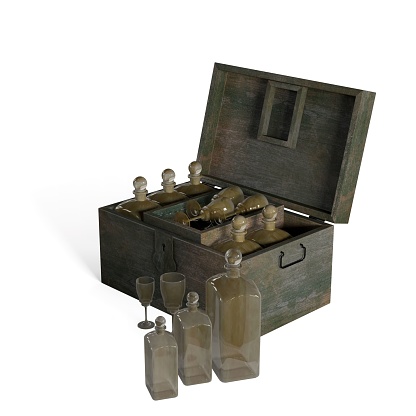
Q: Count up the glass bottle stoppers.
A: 8